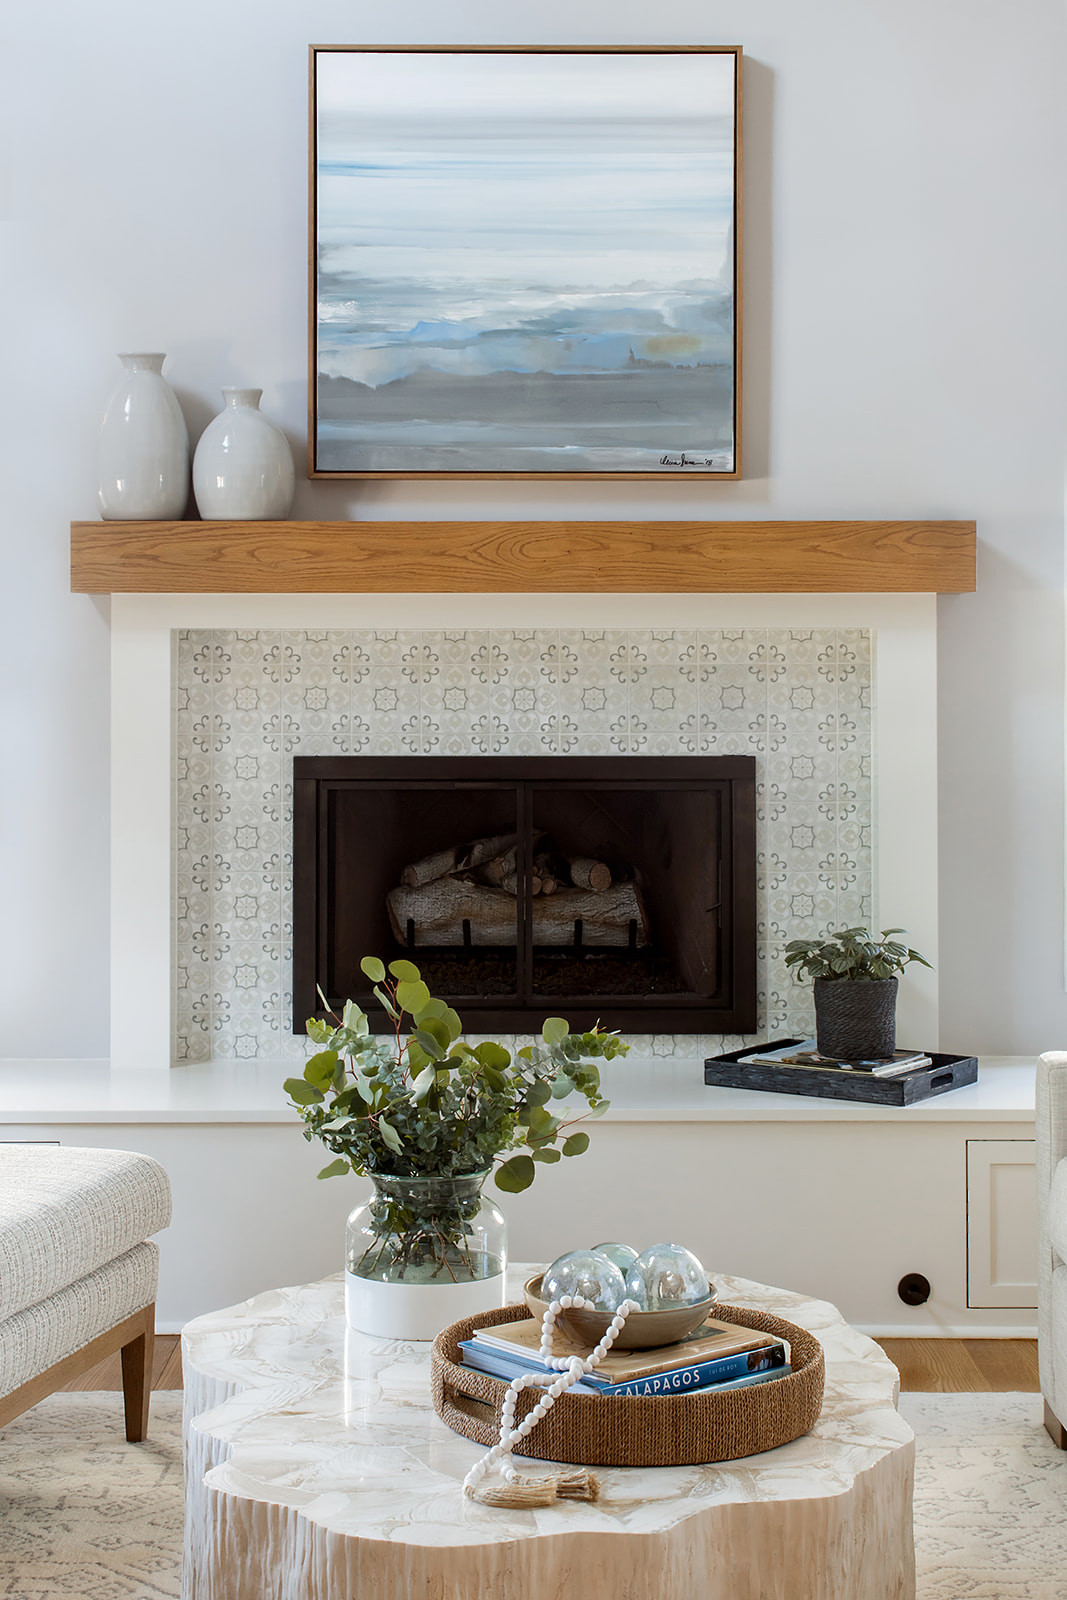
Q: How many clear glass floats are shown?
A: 3